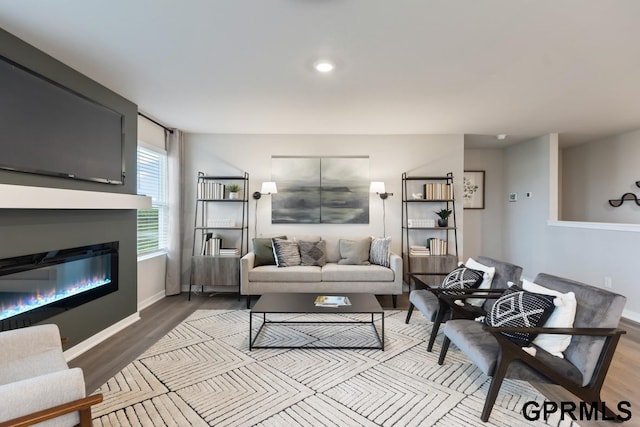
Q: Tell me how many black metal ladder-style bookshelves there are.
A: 2